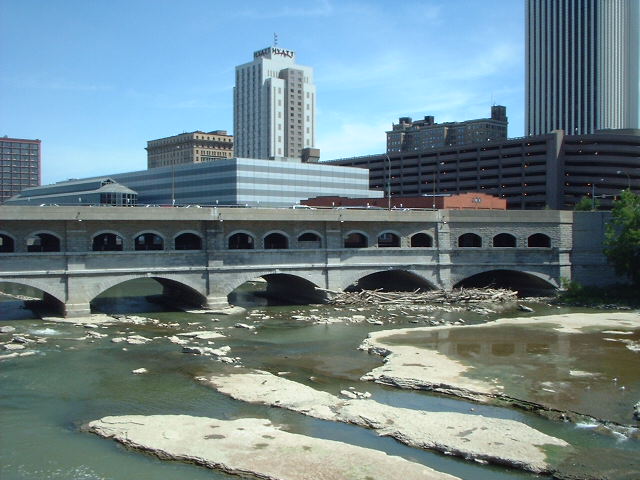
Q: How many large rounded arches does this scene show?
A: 5